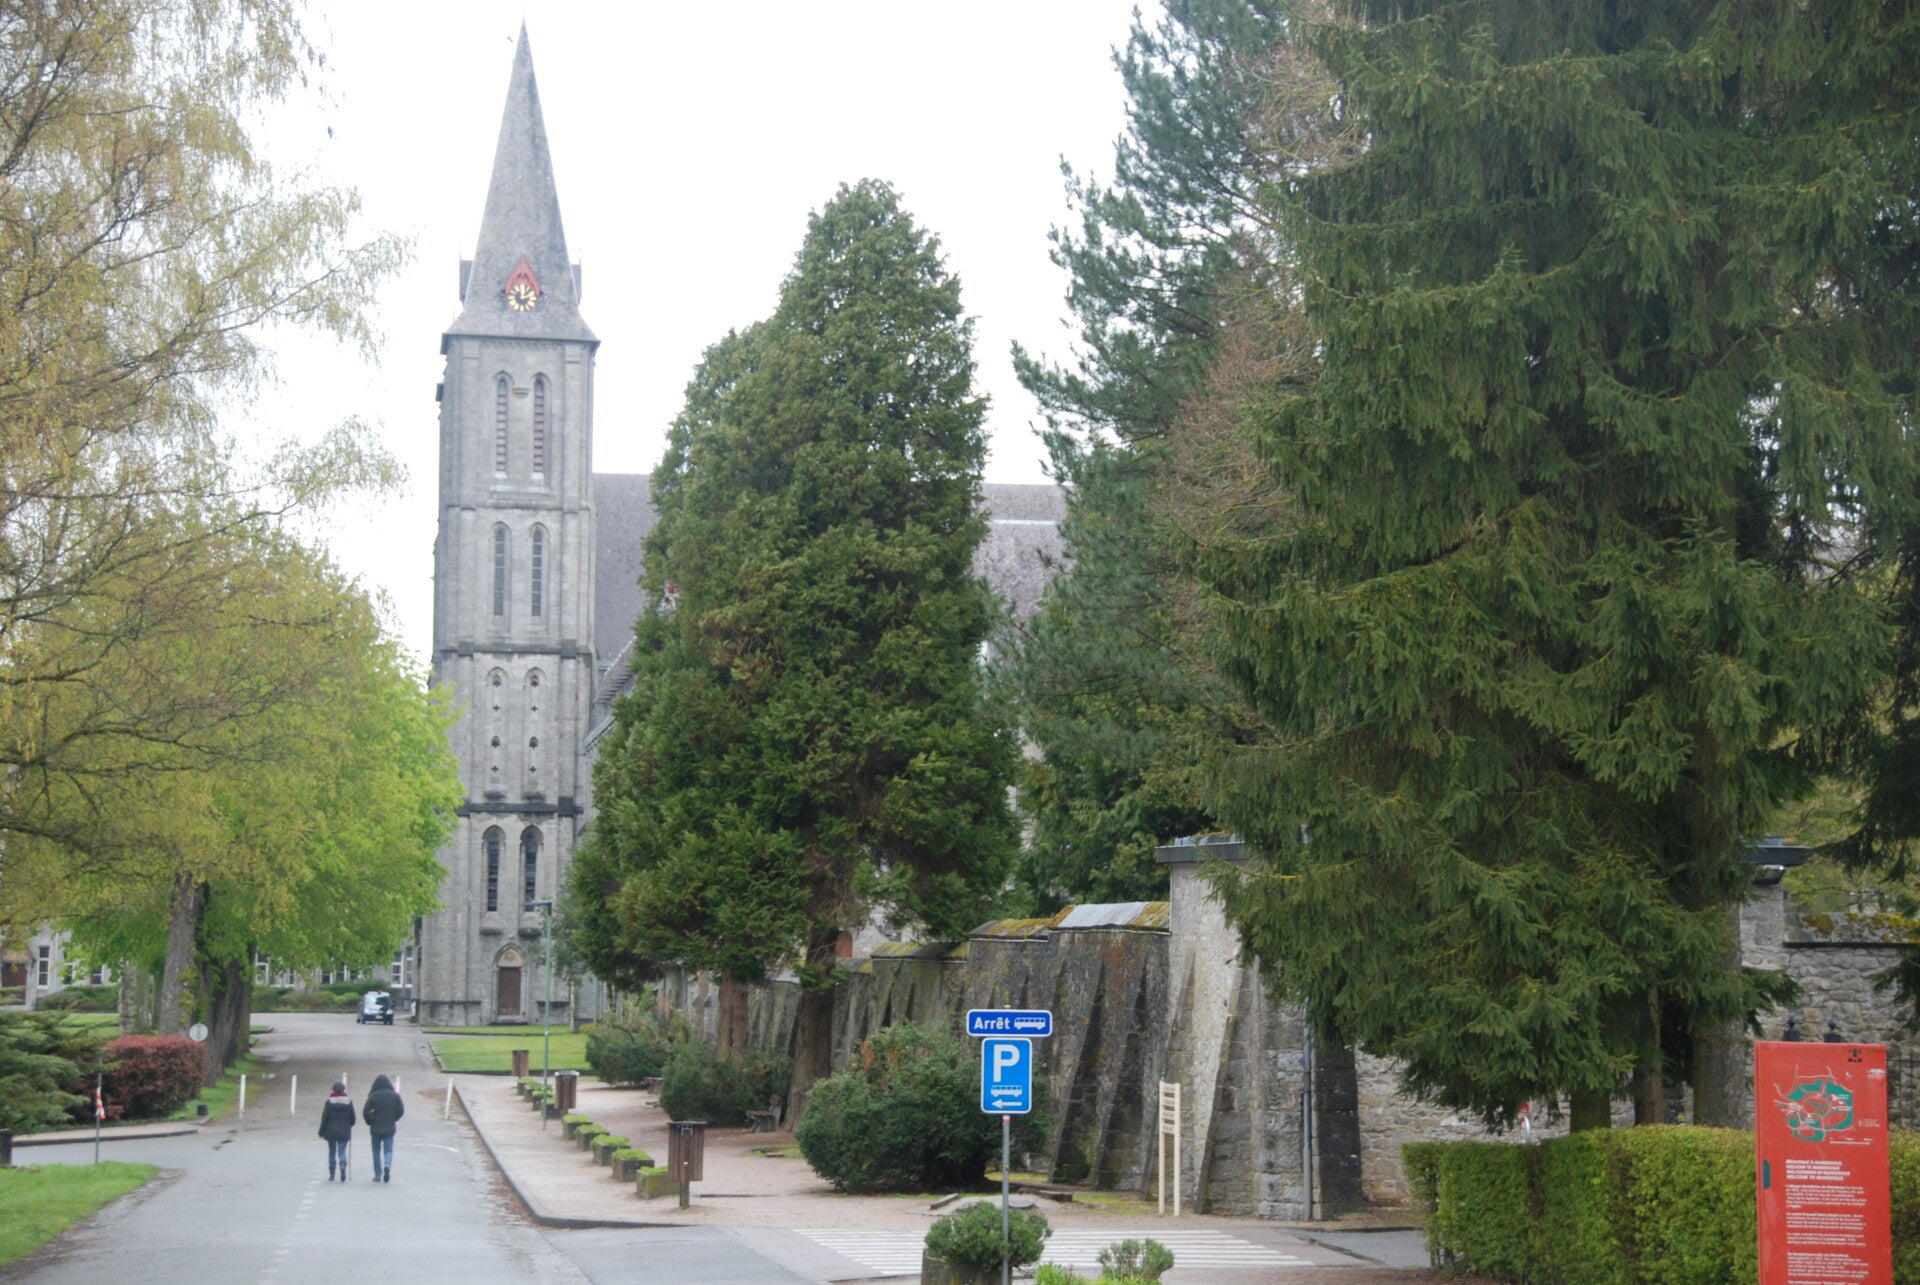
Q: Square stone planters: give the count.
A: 9